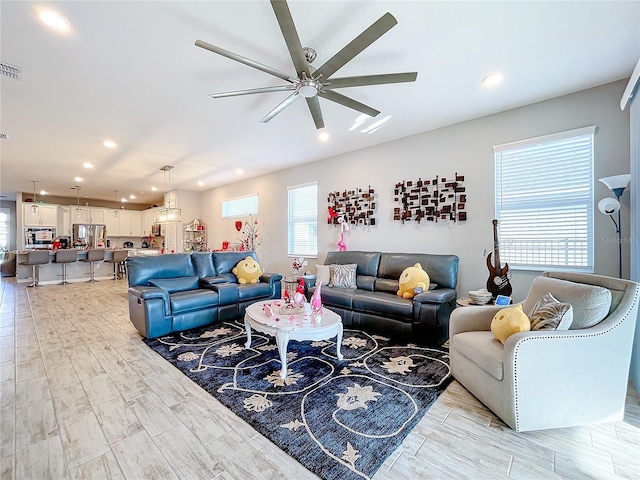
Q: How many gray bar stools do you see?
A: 4